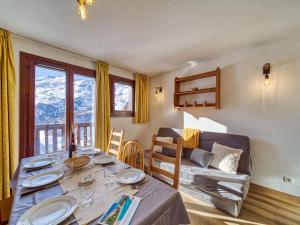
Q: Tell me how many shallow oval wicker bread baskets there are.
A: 1